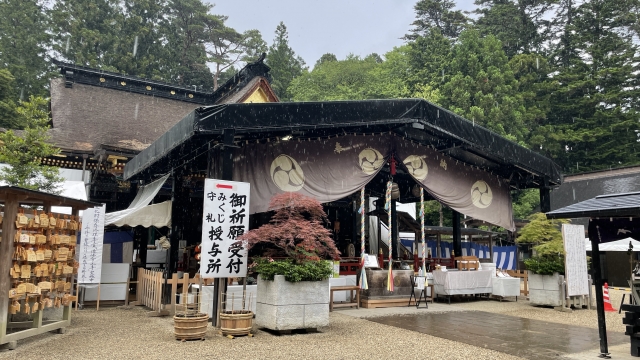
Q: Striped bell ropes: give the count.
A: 3